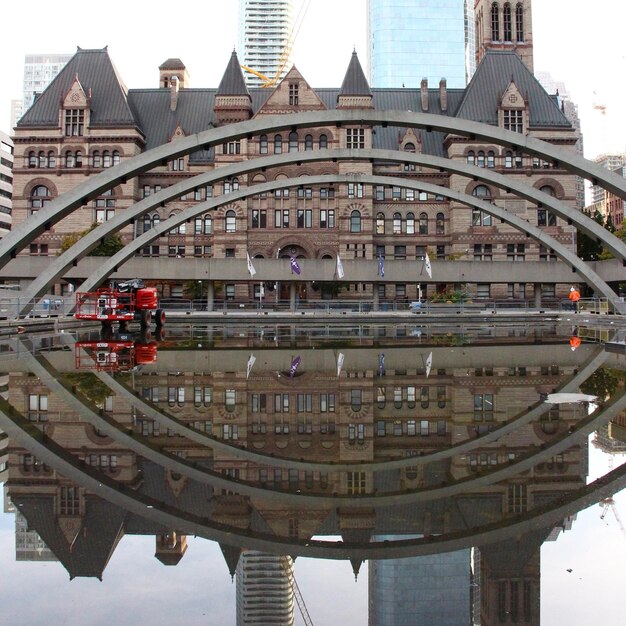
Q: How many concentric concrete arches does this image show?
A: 3